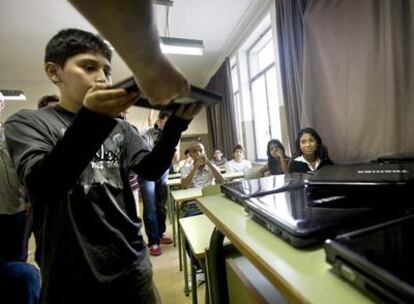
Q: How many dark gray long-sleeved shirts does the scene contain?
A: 1